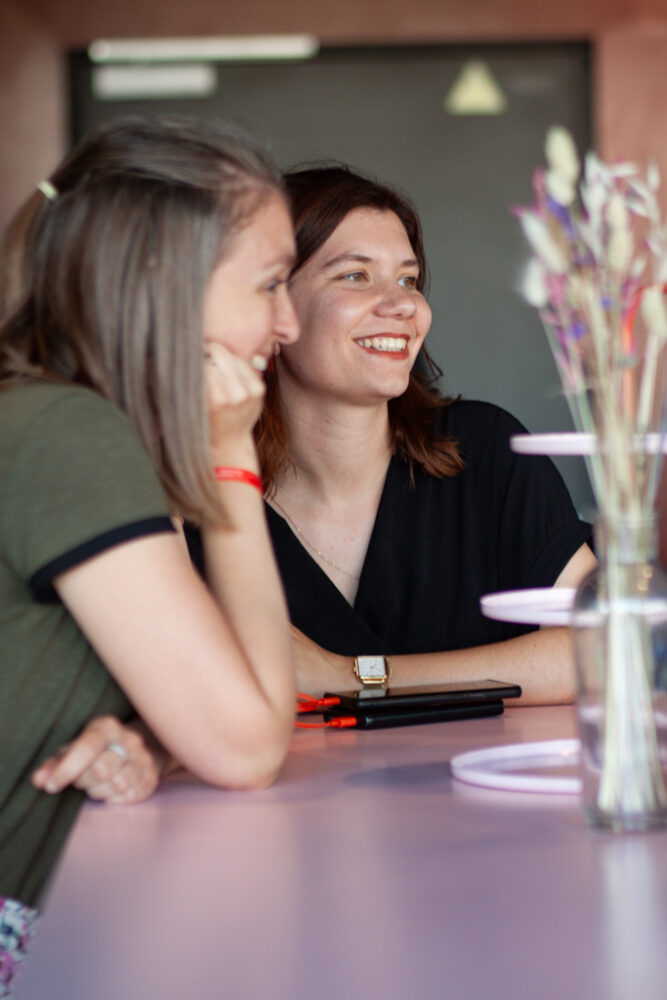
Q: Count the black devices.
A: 2